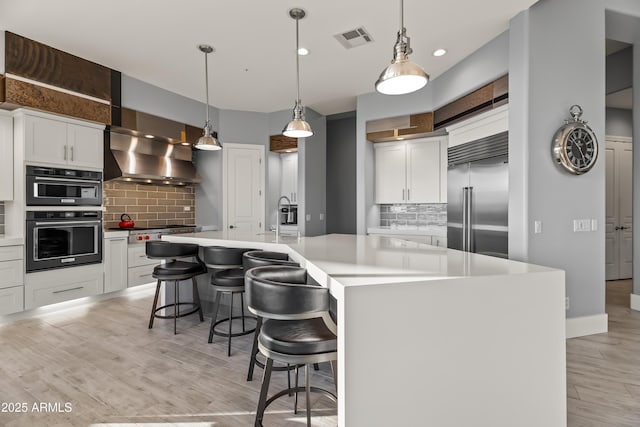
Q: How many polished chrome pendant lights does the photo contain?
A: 3